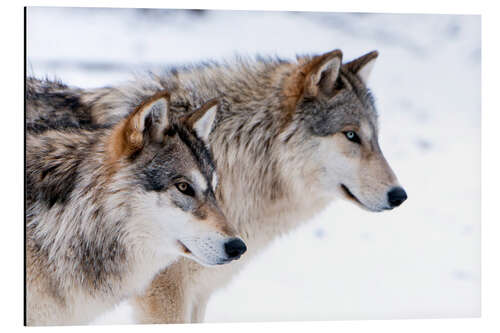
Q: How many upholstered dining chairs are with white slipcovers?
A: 0